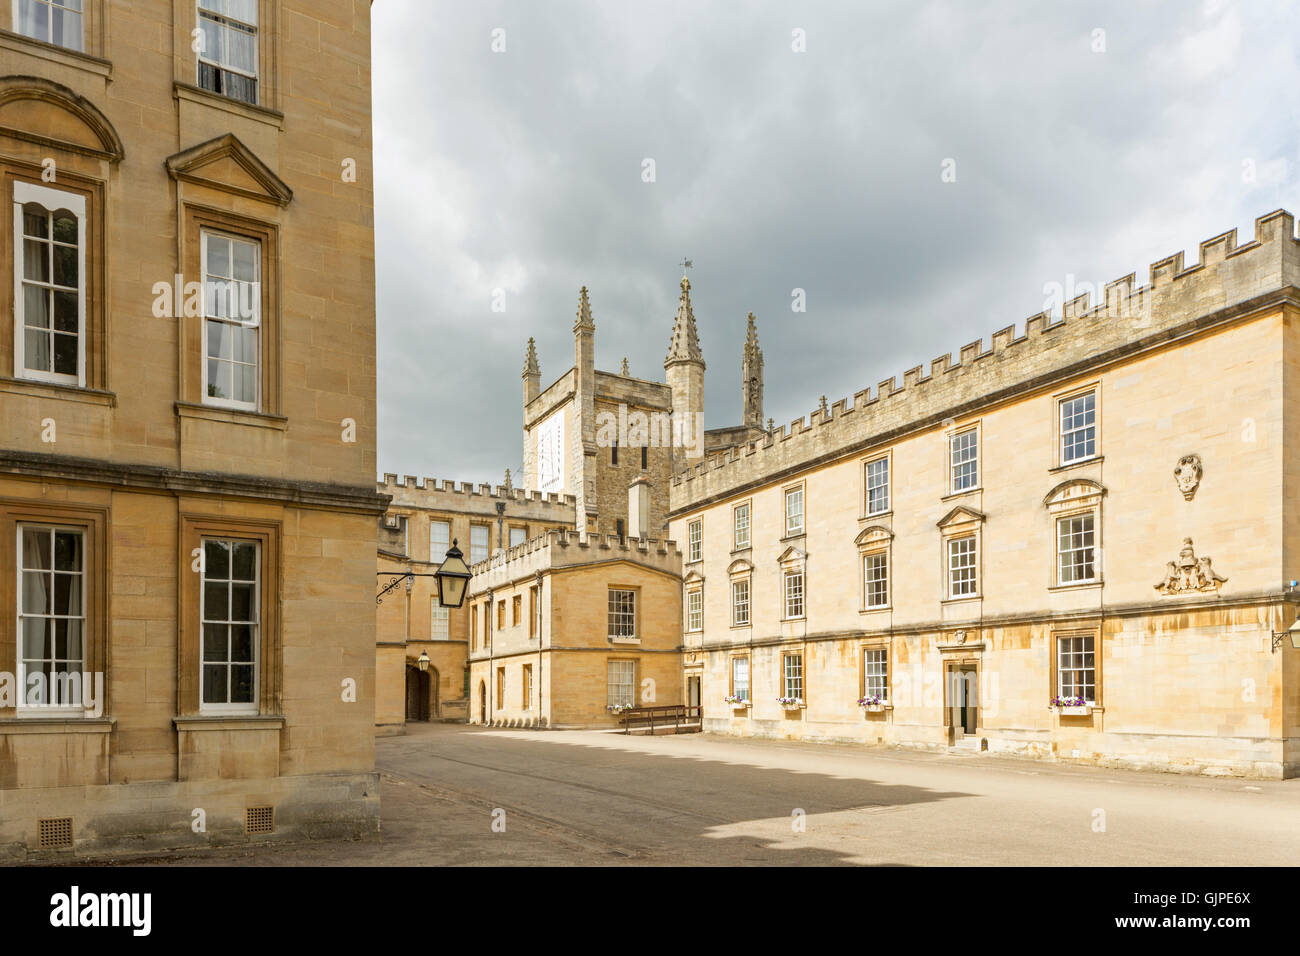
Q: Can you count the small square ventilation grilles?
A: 2